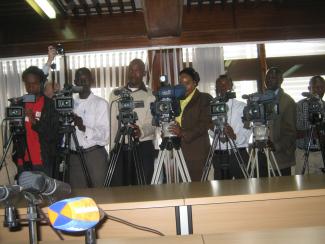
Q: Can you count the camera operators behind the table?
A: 7